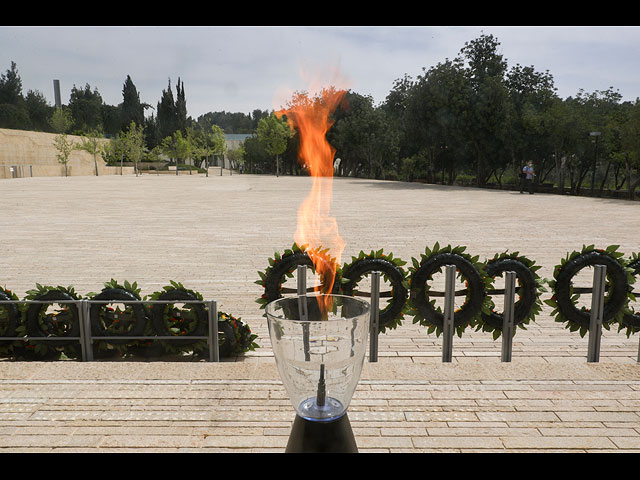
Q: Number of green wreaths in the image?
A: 11